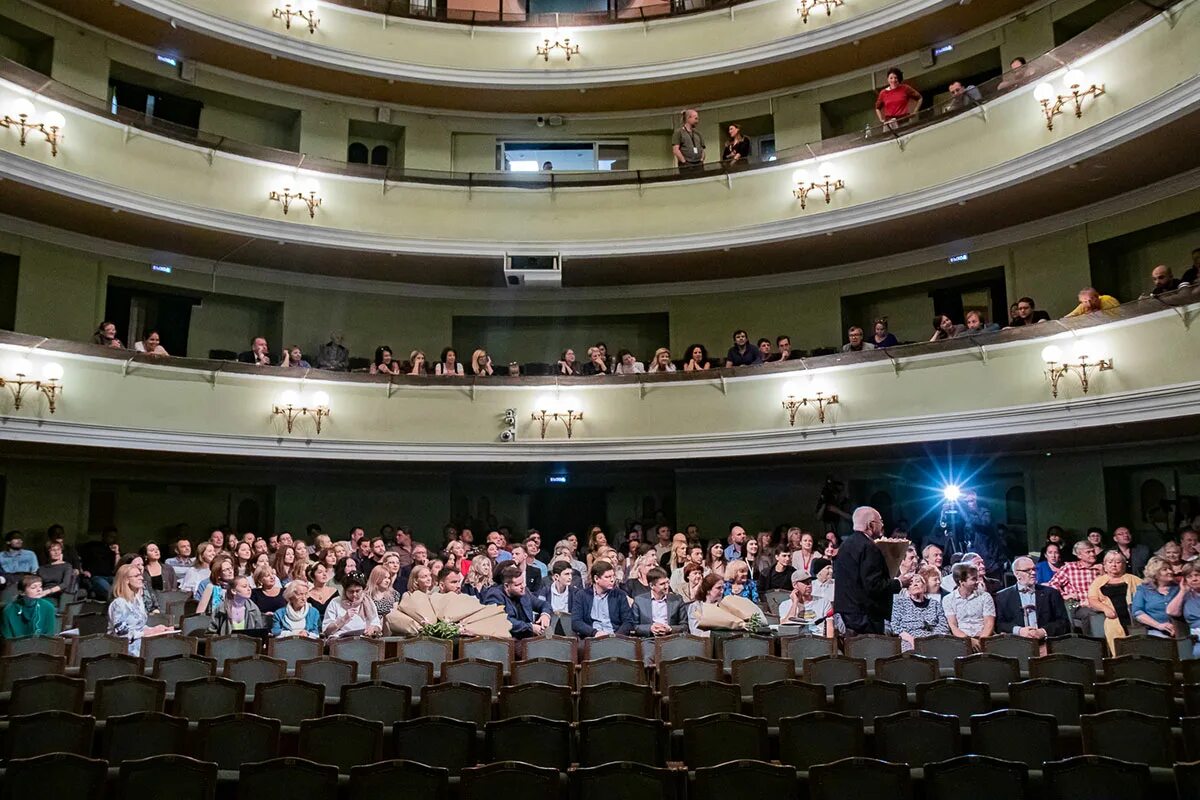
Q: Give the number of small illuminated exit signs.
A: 5